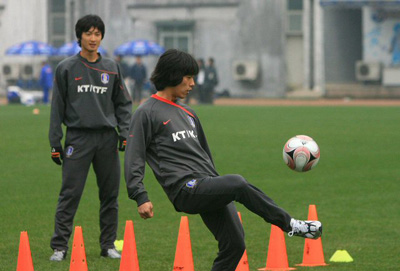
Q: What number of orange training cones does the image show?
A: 7